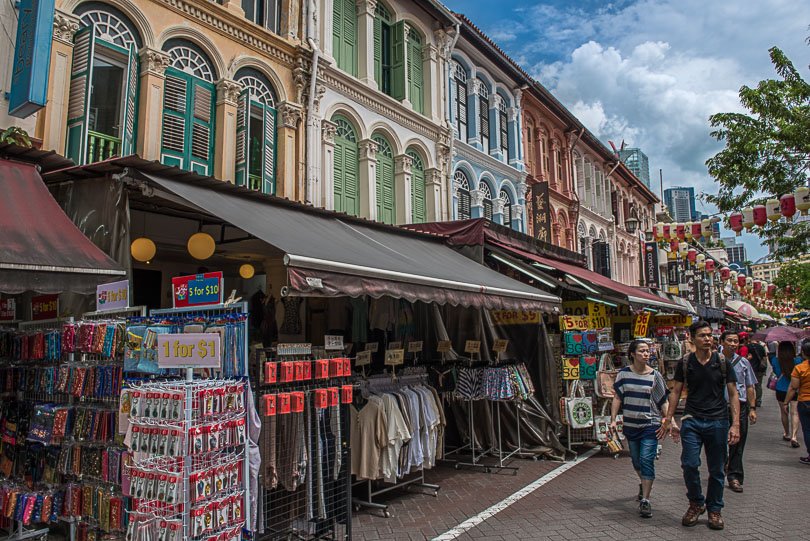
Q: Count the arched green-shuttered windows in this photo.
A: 9